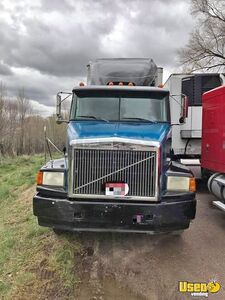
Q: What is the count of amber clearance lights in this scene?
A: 5